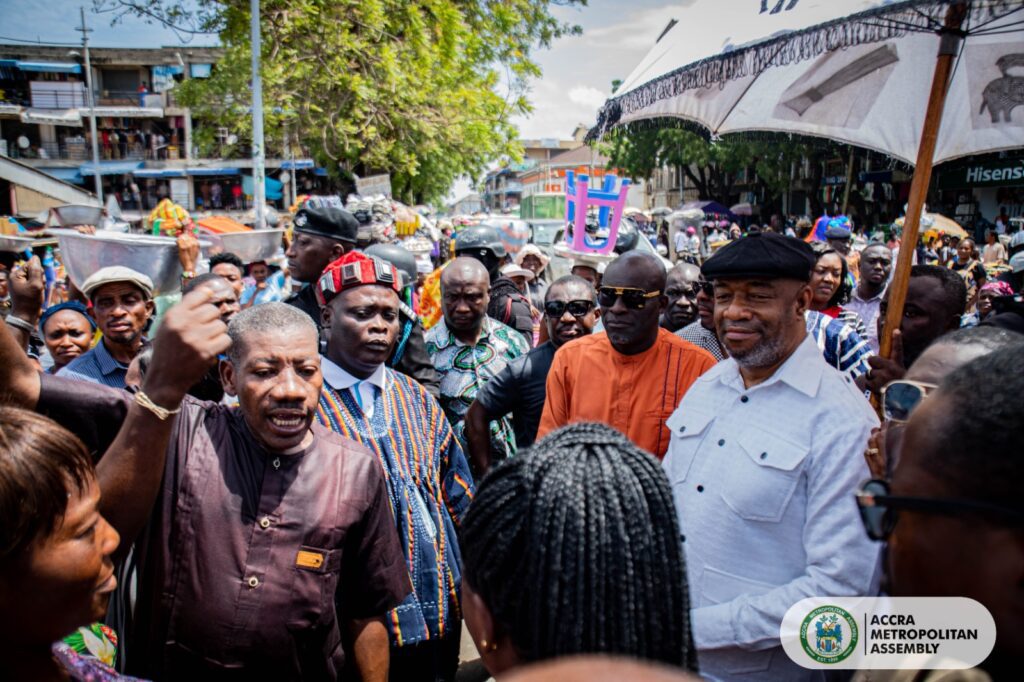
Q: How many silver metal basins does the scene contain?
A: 4